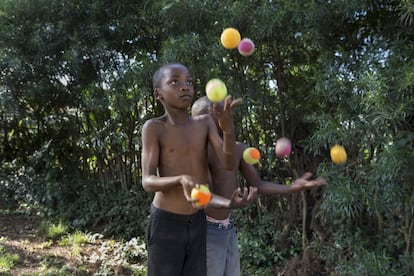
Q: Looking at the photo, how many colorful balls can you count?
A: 7